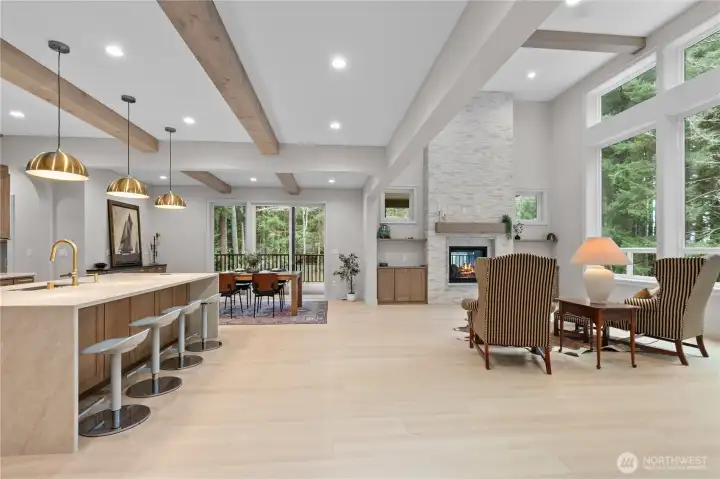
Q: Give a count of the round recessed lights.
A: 10